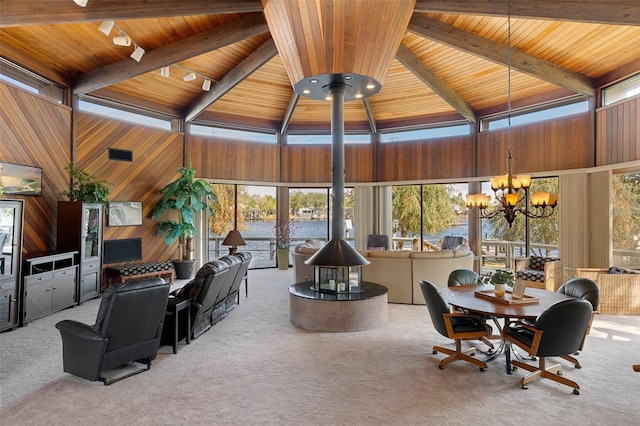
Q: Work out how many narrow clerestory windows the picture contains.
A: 7